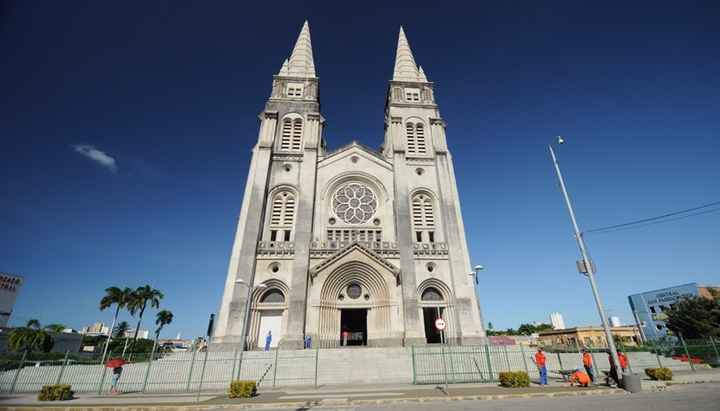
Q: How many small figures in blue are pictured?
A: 2